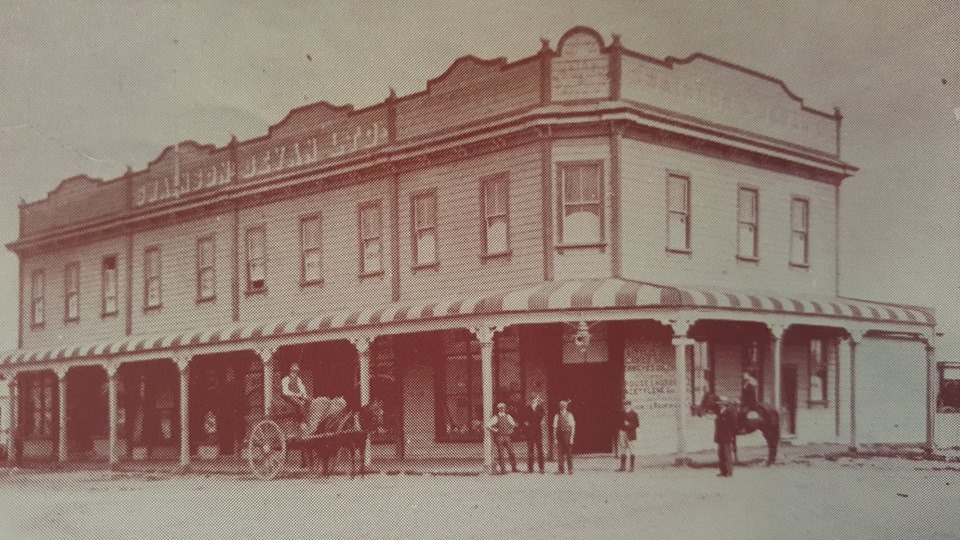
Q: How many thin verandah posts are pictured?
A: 11